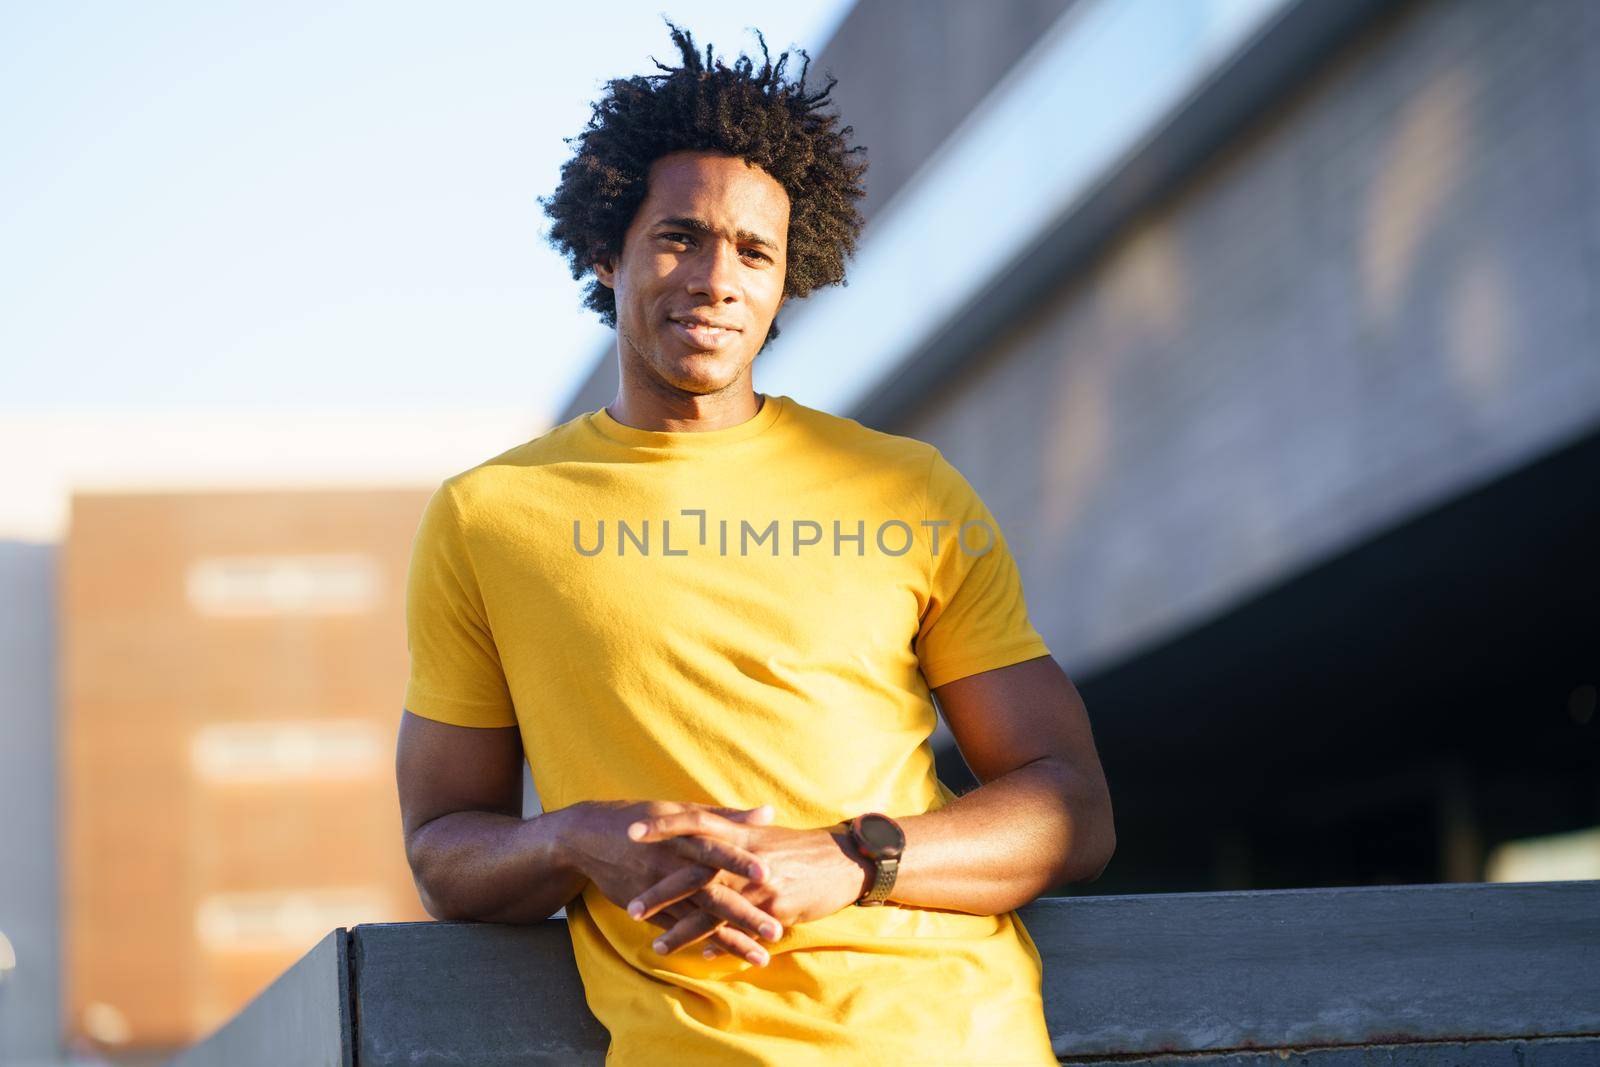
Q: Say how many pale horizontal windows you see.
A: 3